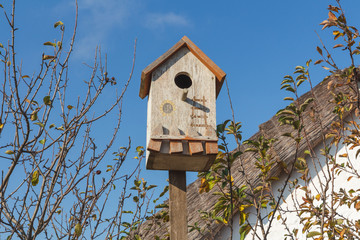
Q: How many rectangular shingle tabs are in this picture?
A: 4